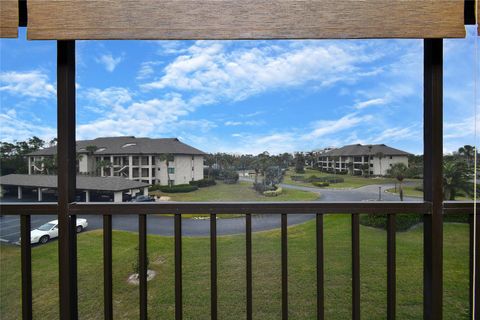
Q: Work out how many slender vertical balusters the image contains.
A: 11